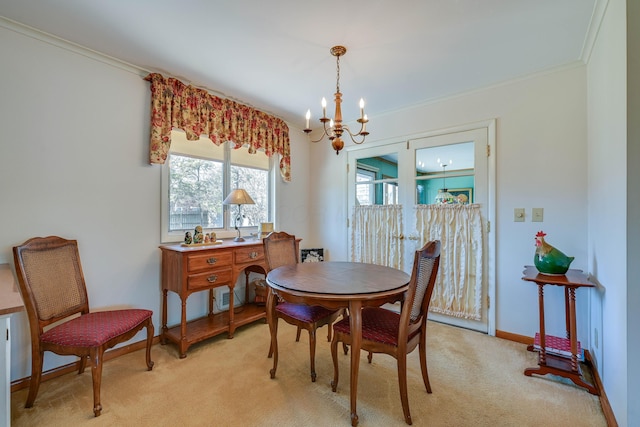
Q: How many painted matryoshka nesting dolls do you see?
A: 4